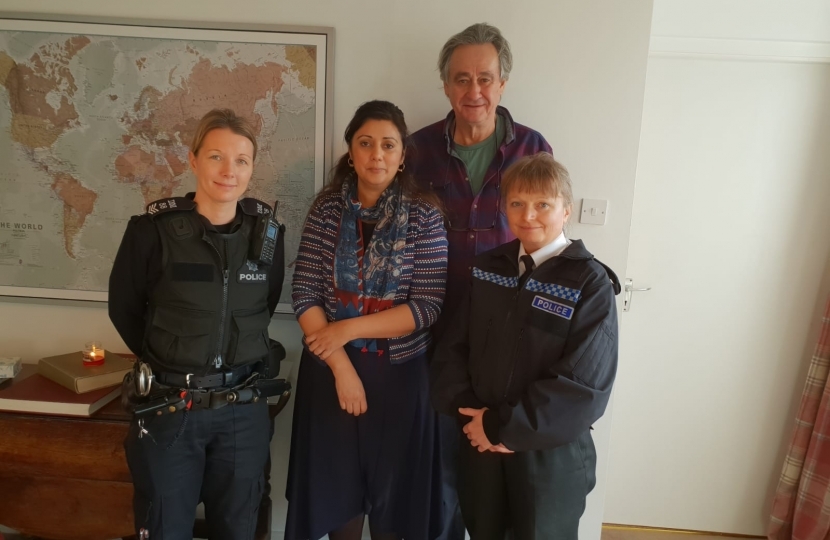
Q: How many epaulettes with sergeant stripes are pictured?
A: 2